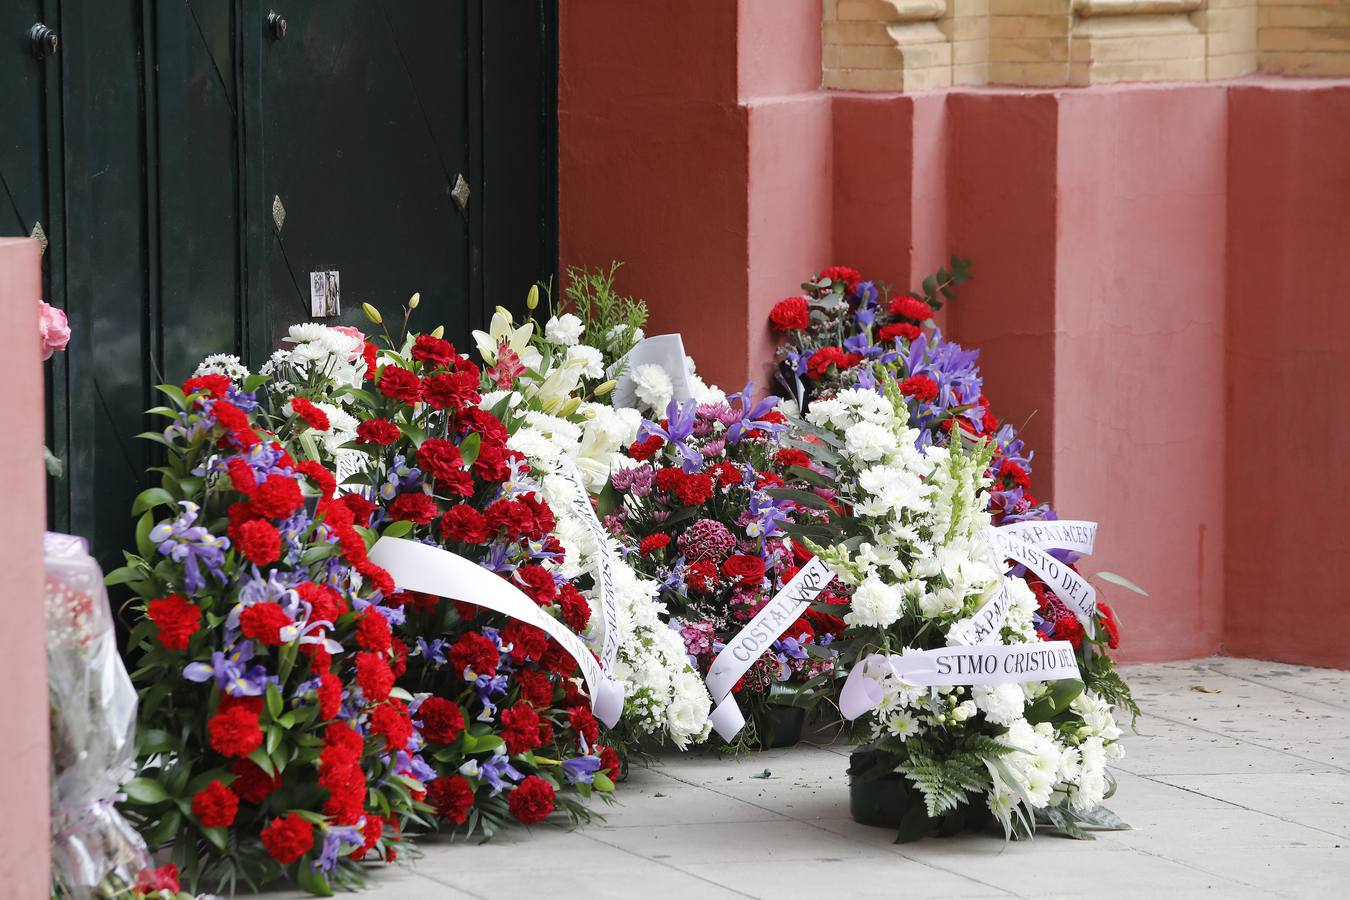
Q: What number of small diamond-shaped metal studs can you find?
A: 3